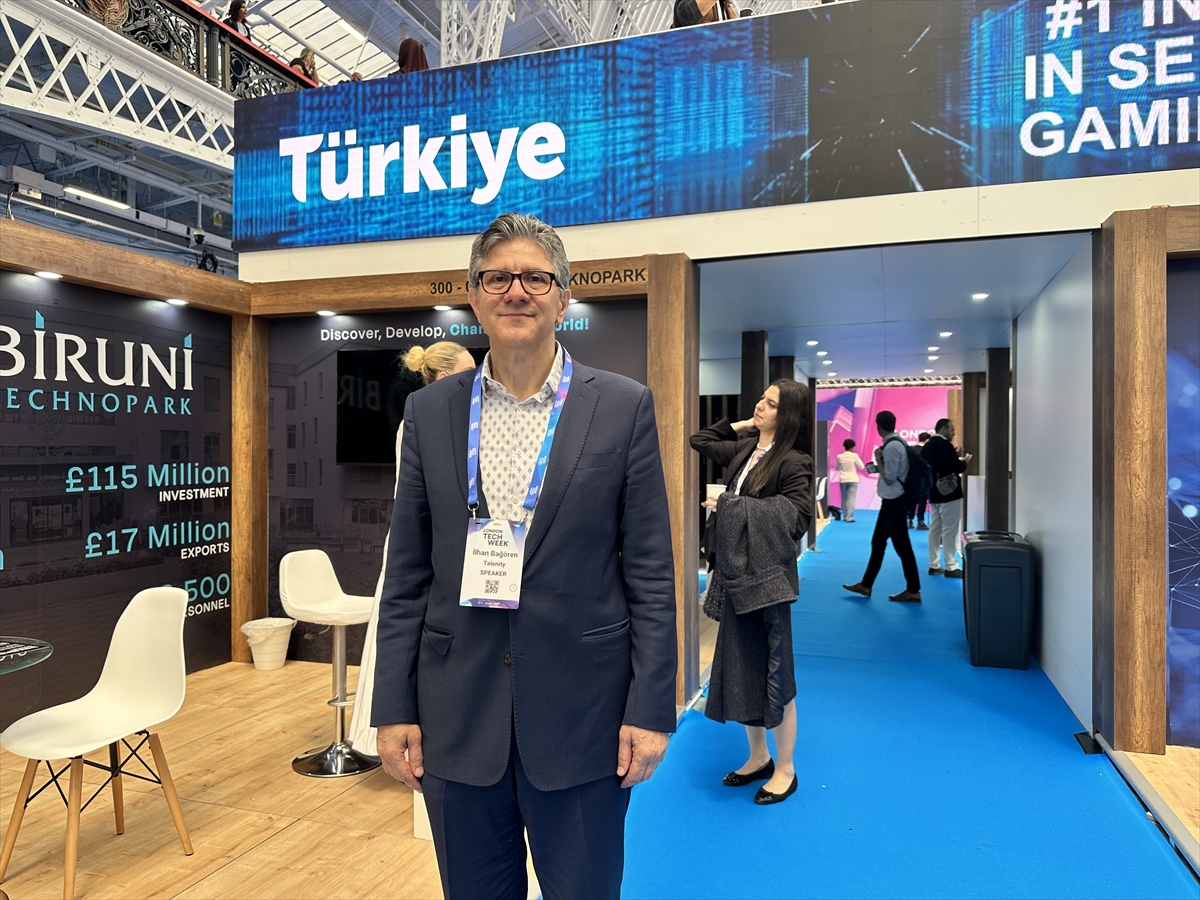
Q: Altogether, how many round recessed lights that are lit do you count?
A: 14